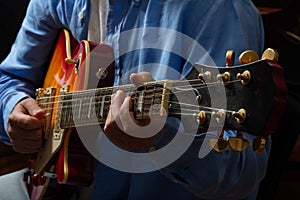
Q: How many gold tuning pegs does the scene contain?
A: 6